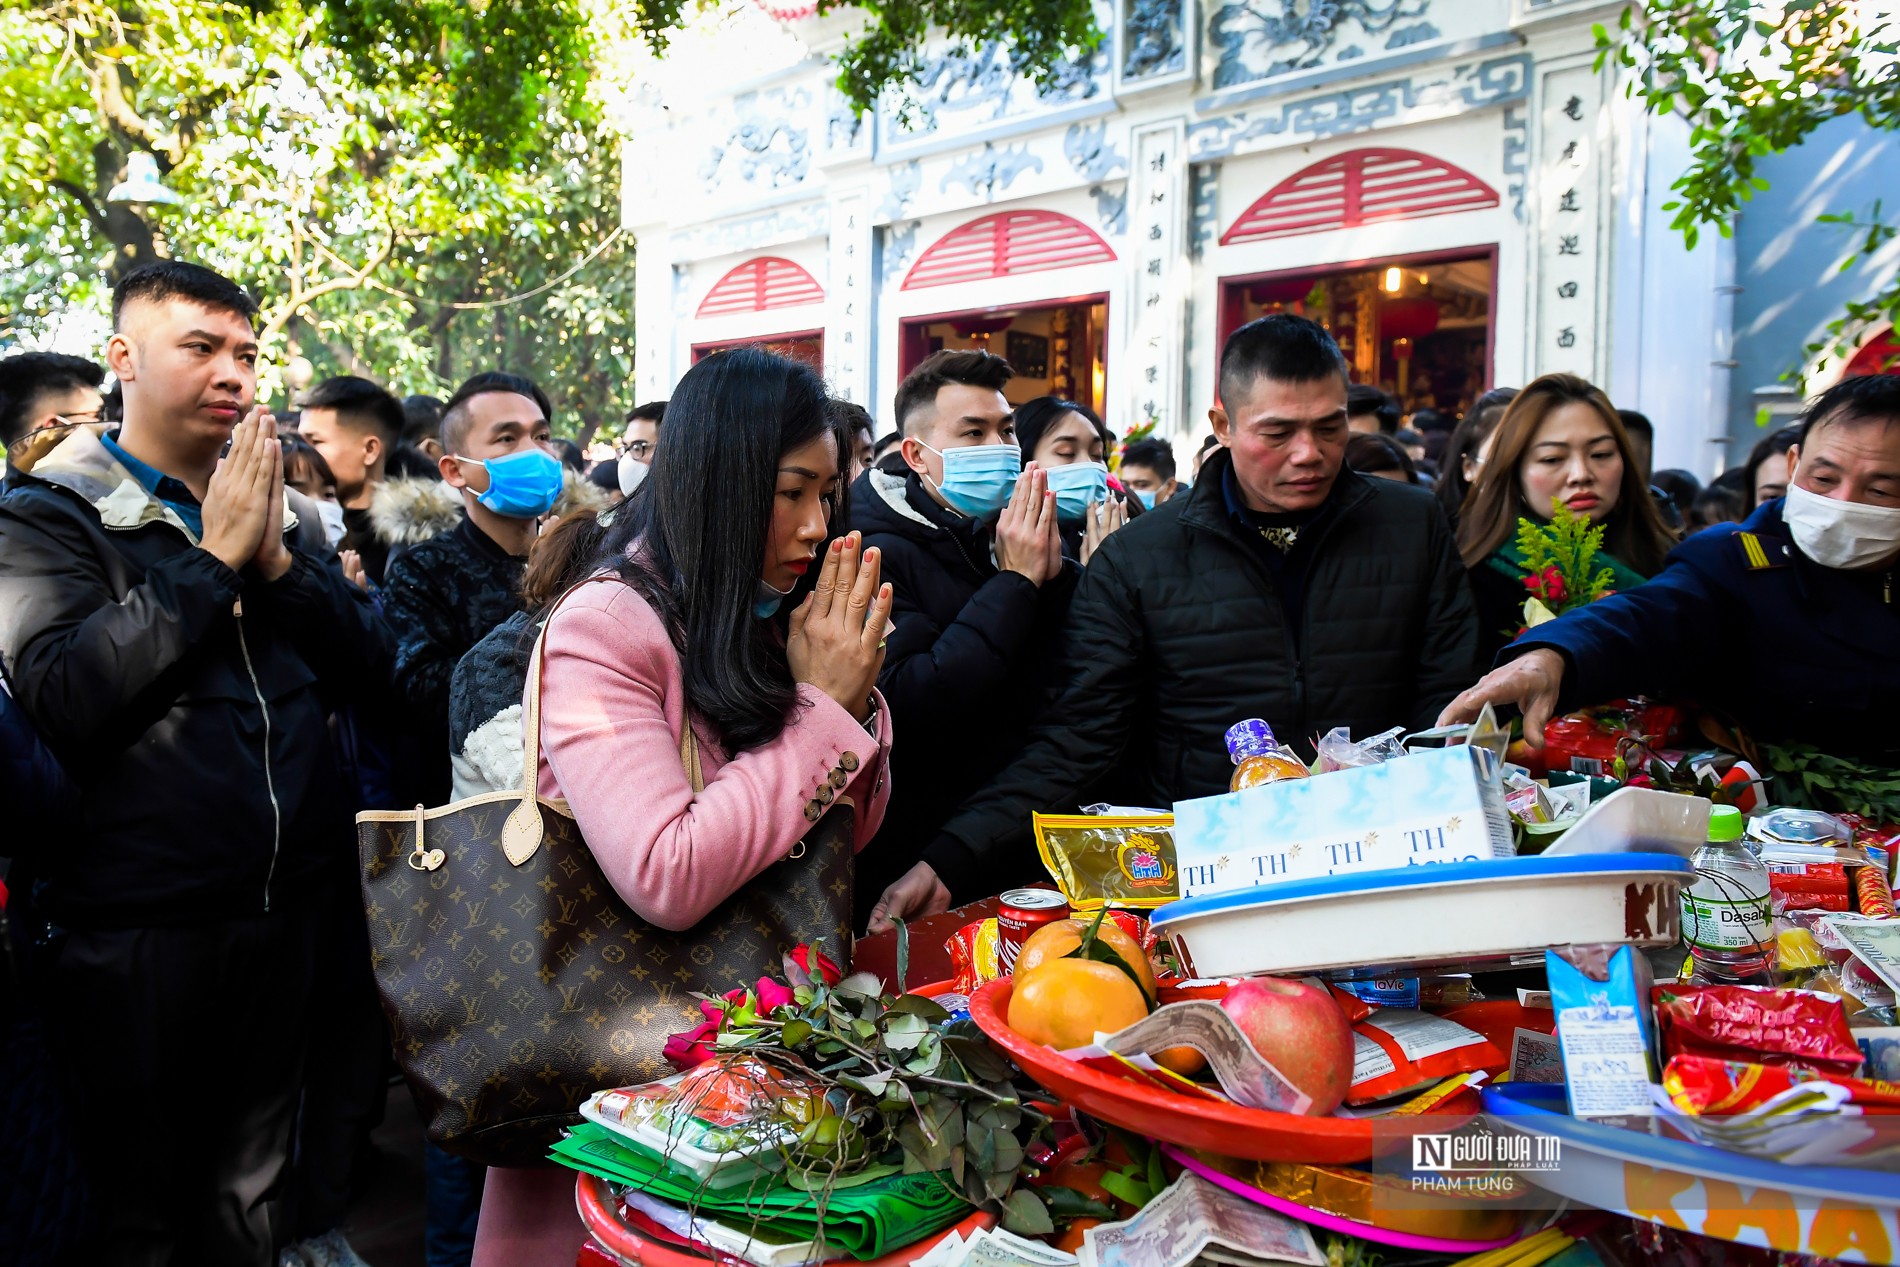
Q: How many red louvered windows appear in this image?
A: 3